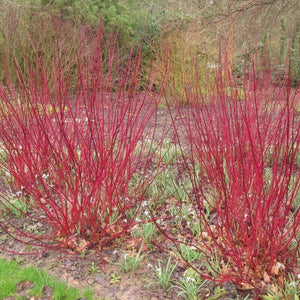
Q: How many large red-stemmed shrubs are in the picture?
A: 2